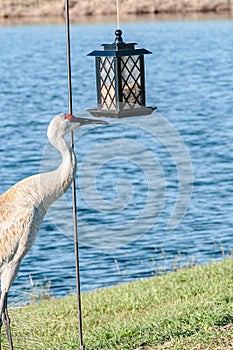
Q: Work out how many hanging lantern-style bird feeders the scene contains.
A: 1